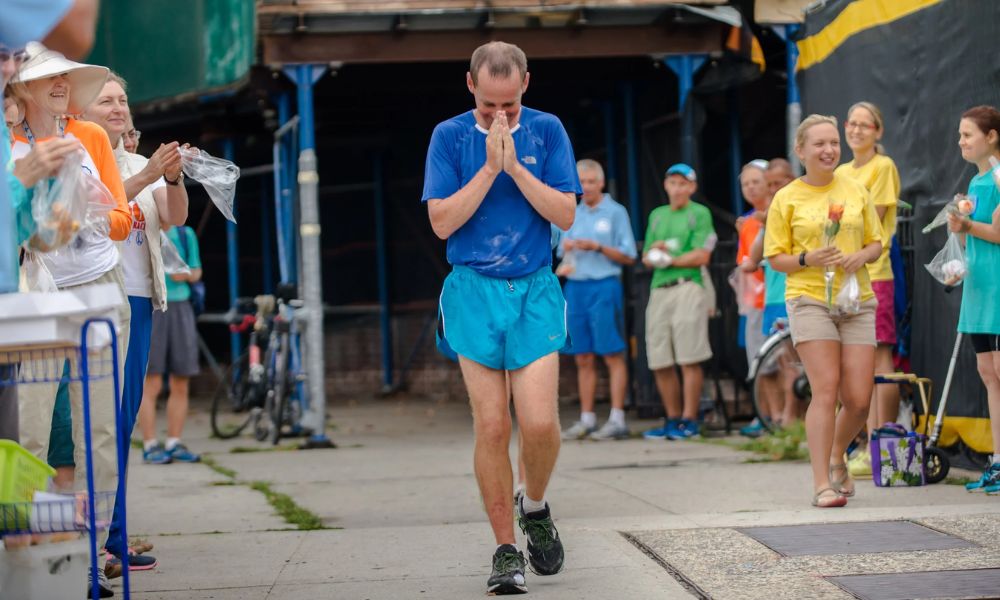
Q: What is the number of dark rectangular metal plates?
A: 2